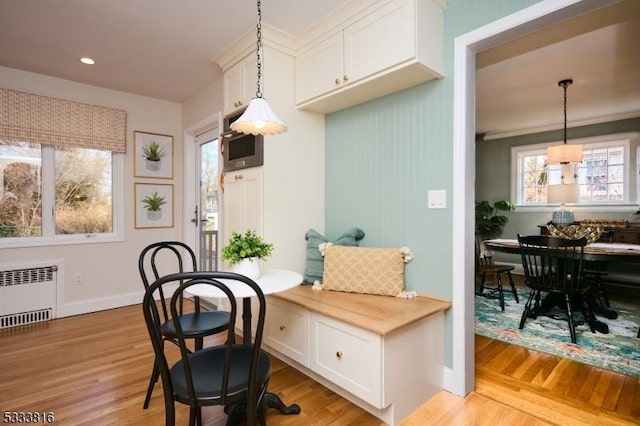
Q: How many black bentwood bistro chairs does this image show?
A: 2